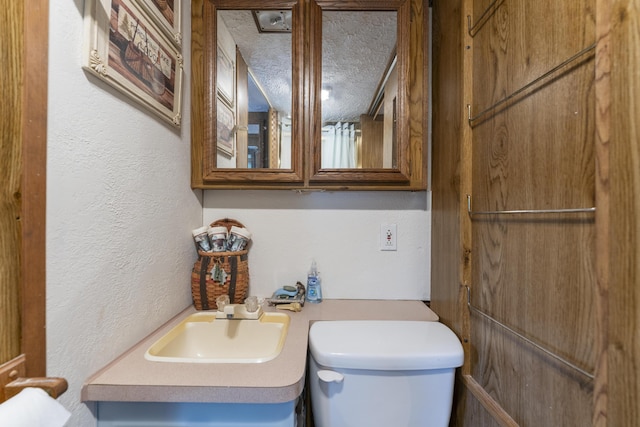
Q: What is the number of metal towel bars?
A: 4